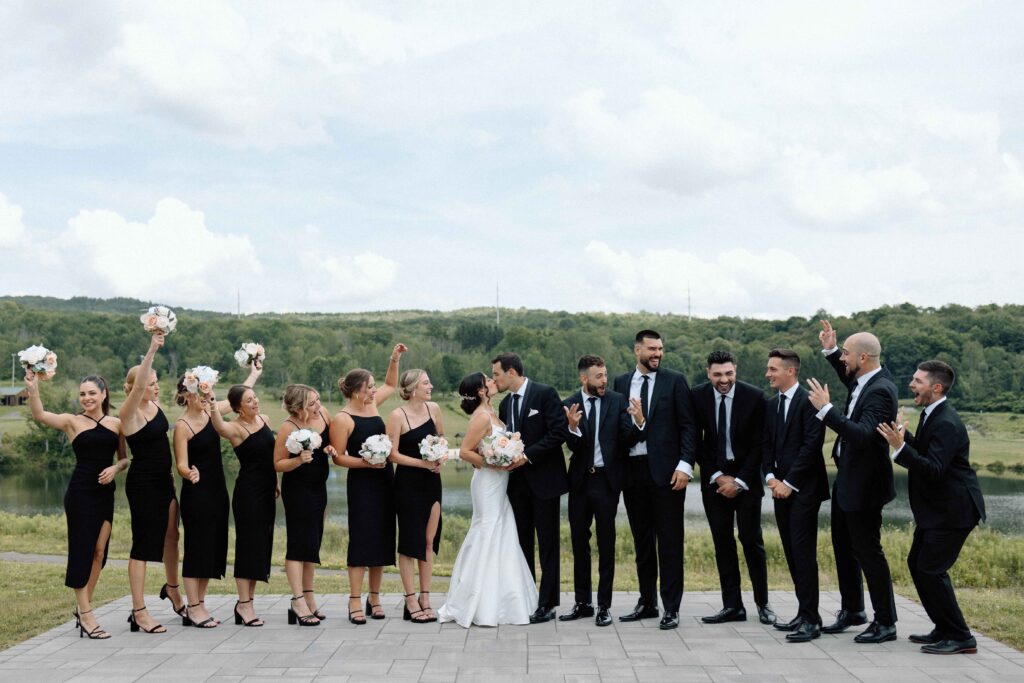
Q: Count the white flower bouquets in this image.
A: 8